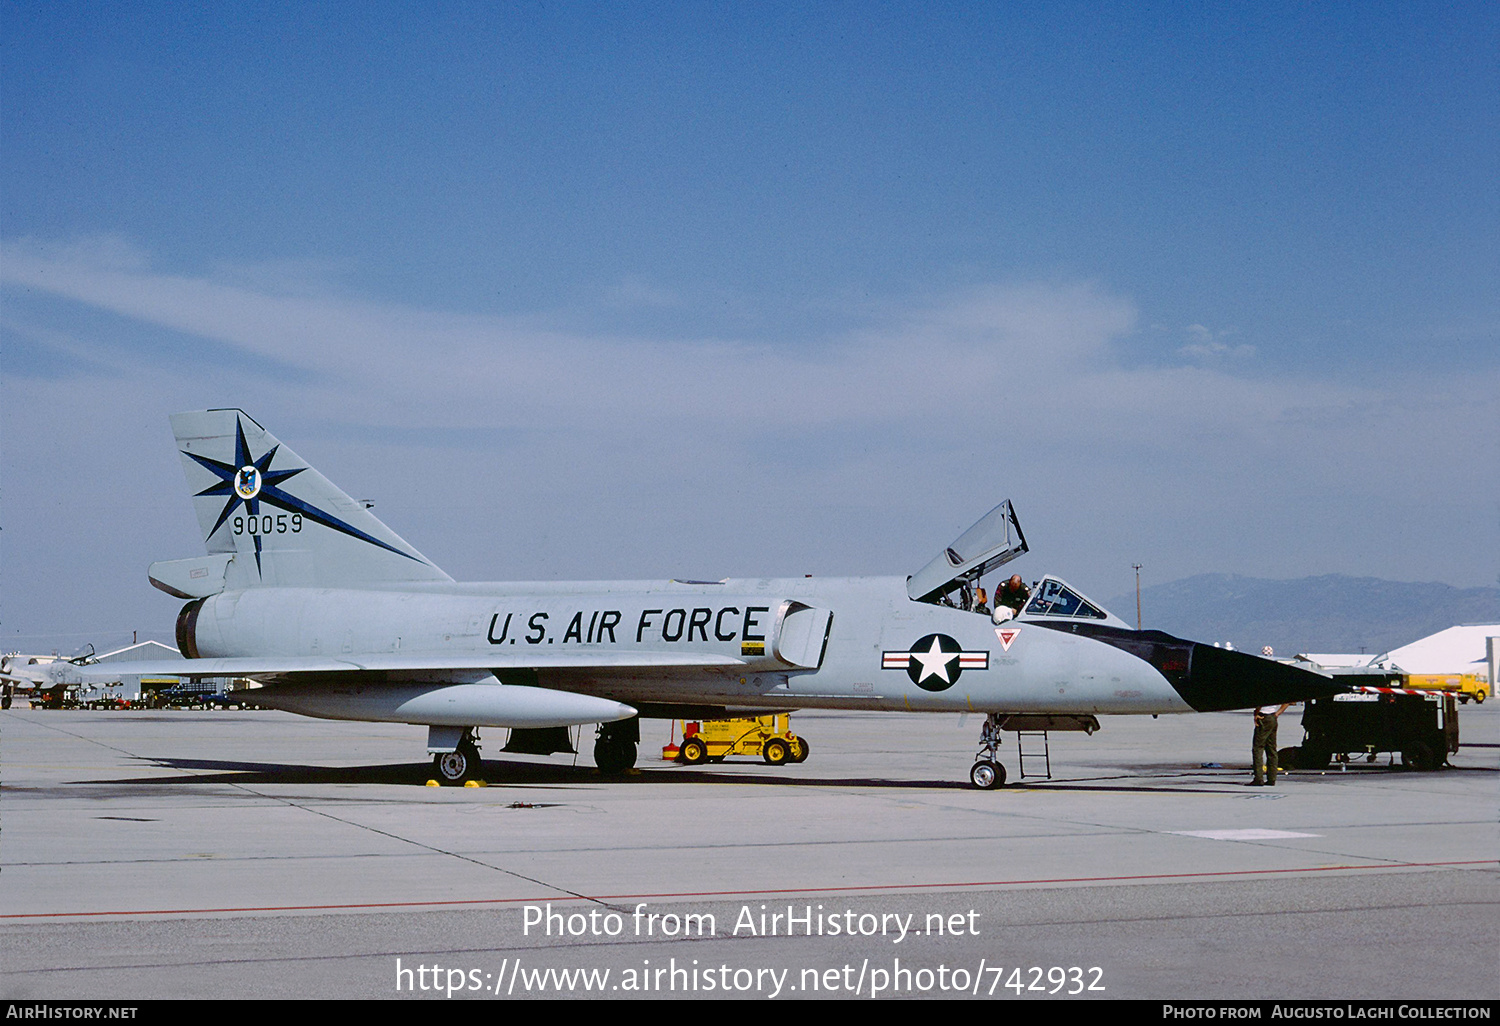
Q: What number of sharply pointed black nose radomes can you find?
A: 1